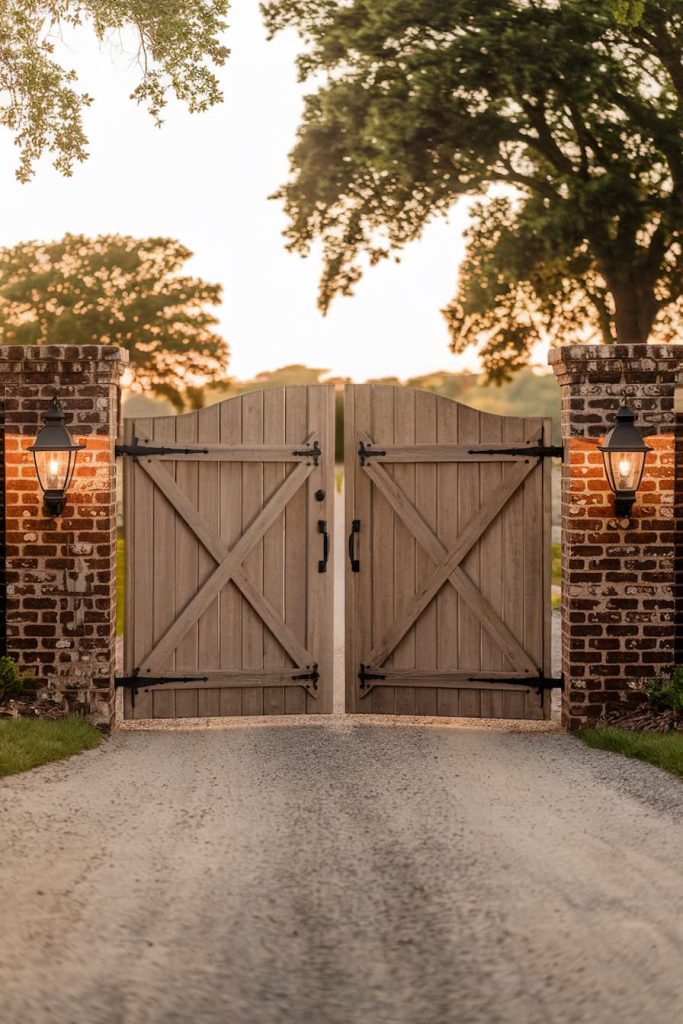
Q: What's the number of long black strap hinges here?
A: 4